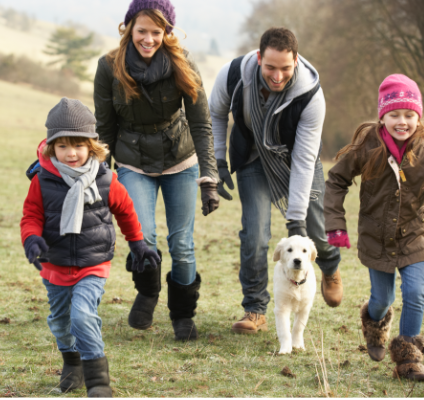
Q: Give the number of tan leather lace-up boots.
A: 2